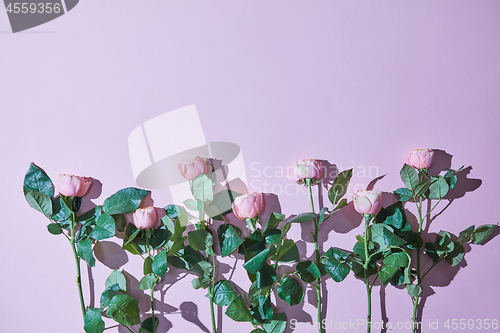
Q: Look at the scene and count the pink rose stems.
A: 7